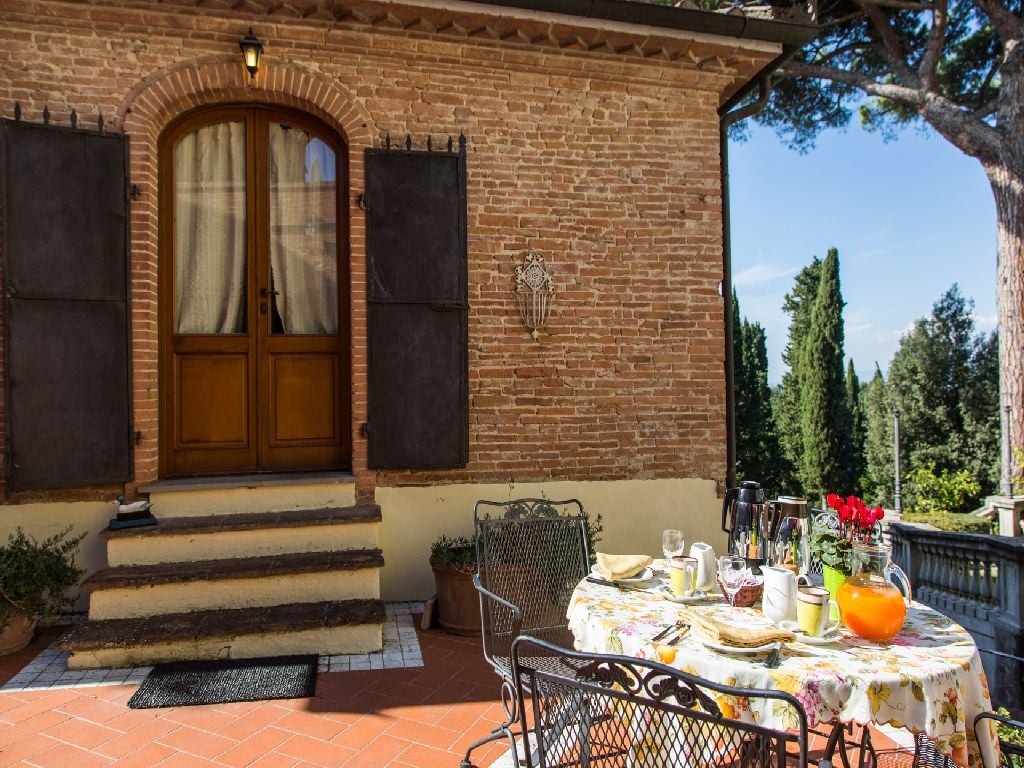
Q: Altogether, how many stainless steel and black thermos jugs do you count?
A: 2